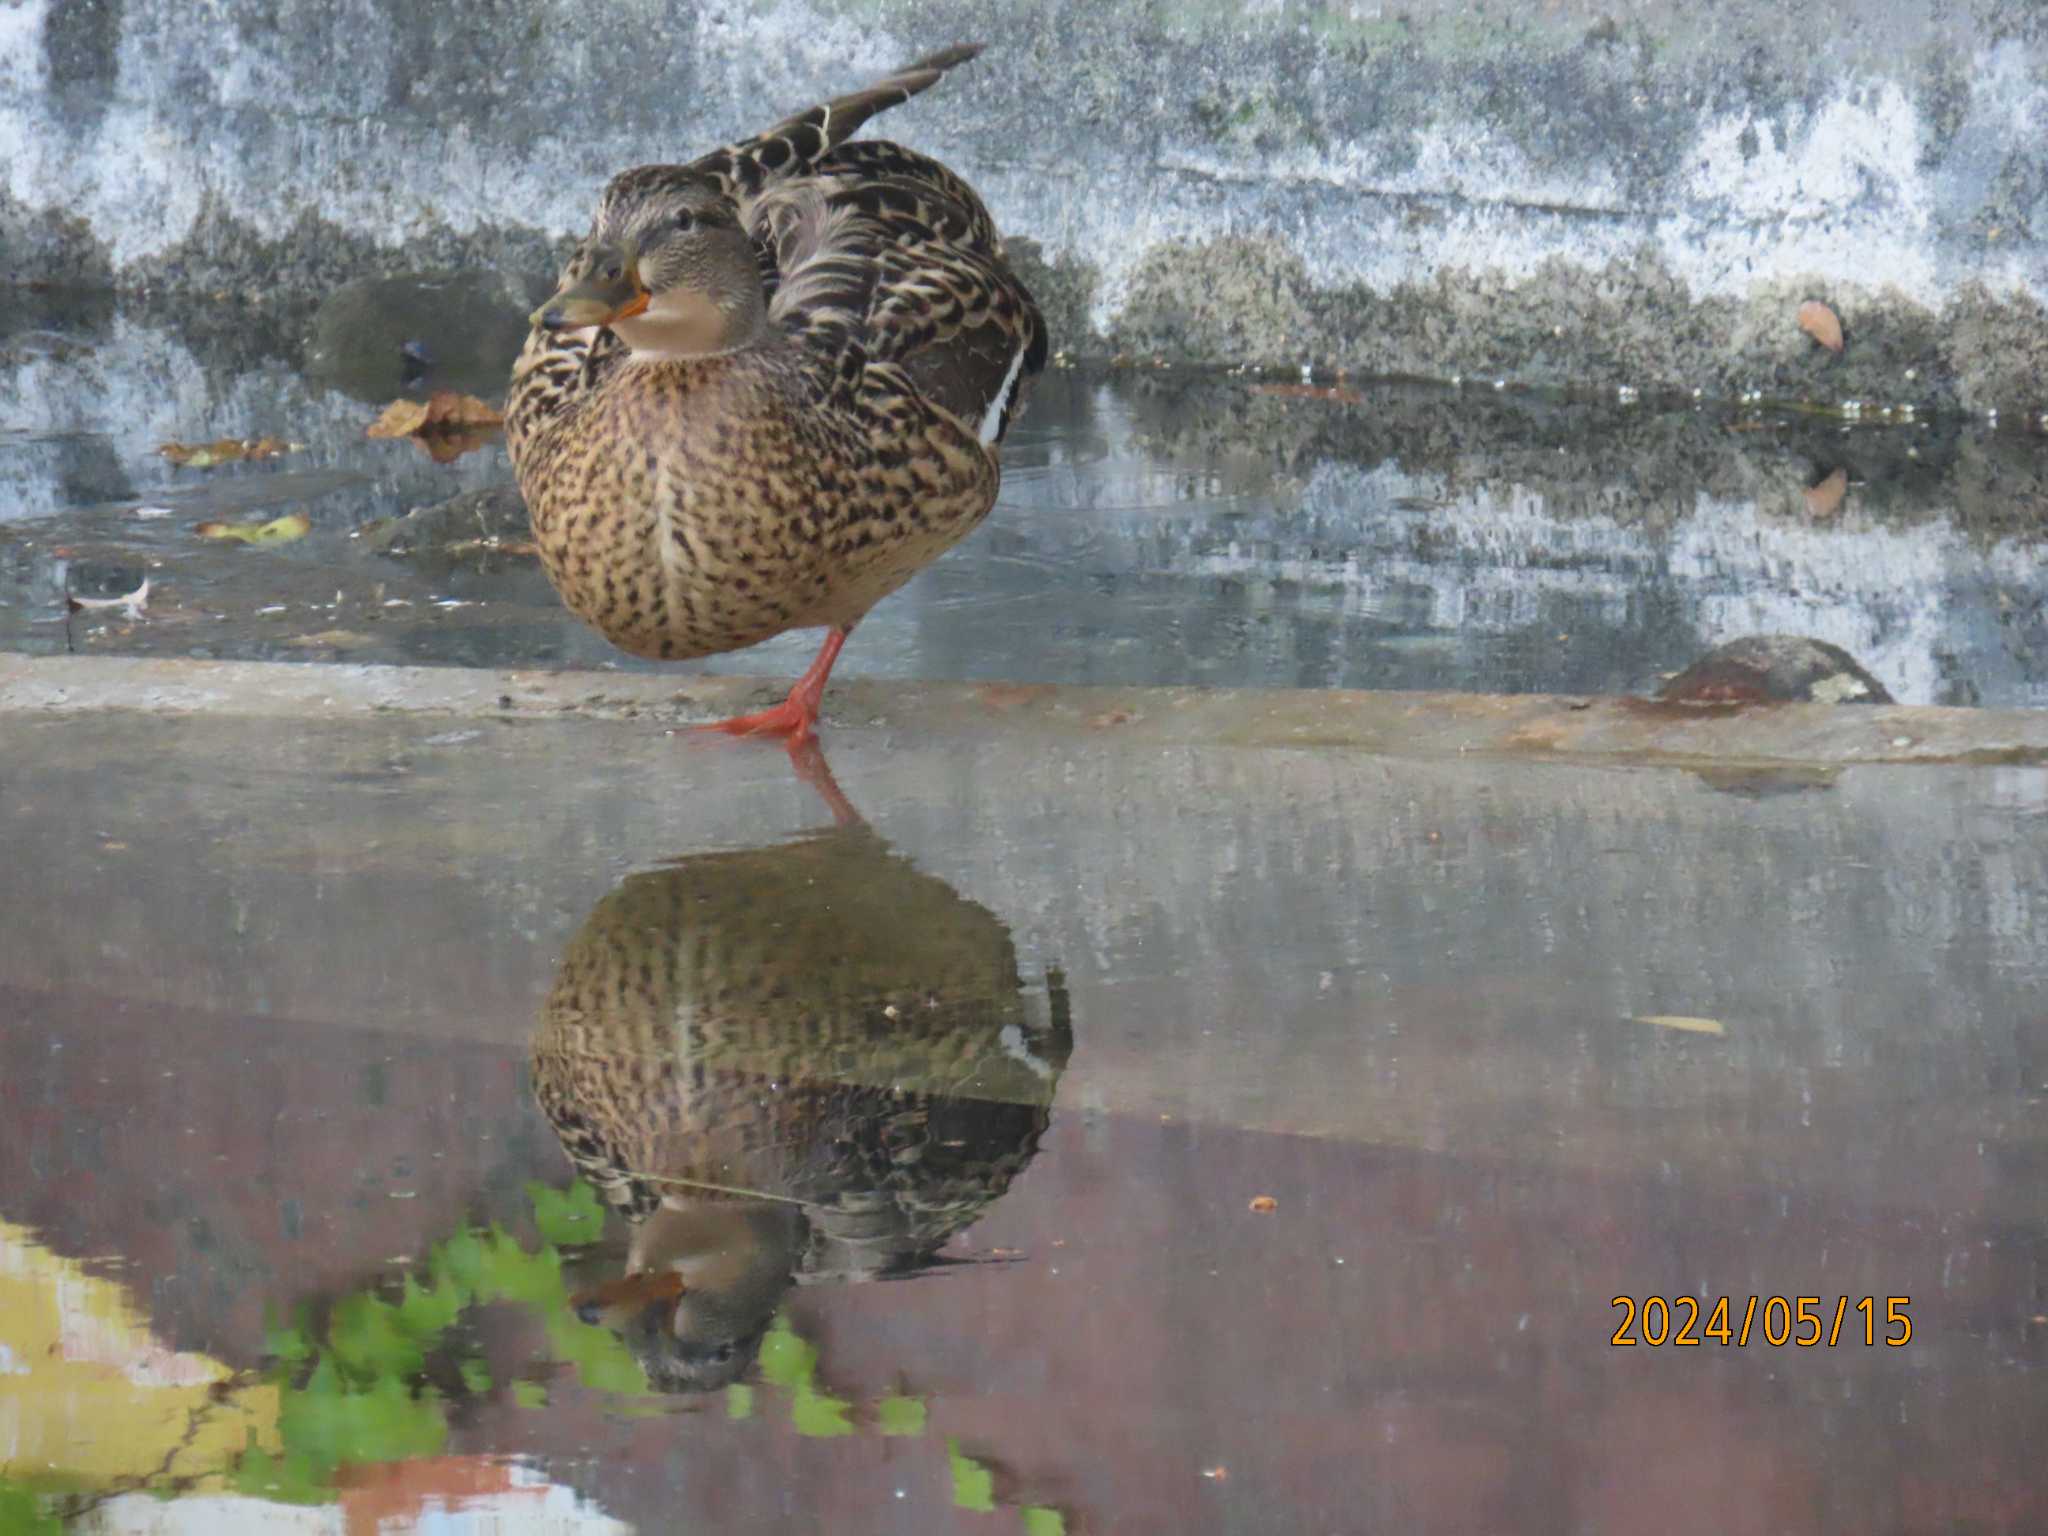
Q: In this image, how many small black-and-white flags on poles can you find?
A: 0